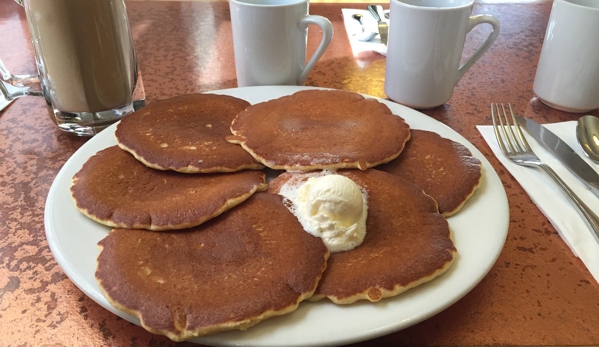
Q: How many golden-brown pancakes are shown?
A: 6